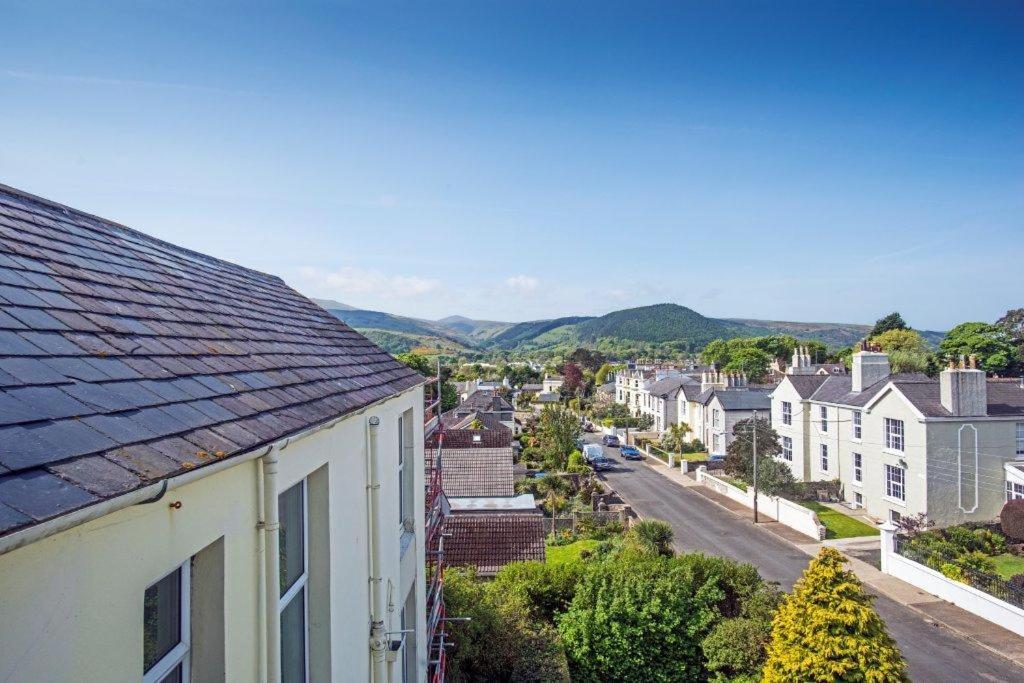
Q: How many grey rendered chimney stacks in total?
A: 2